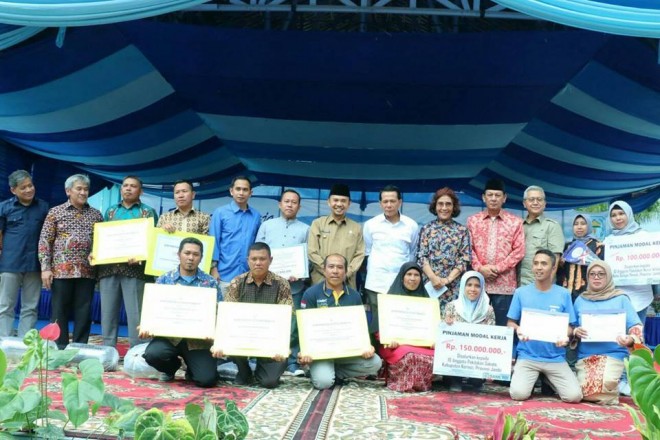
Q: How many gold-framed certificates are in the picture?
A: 6